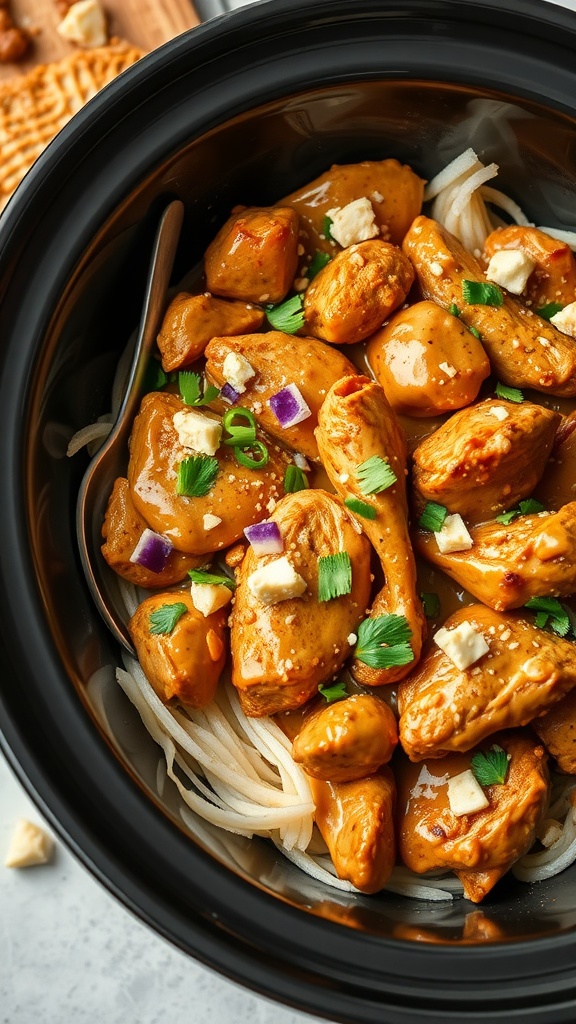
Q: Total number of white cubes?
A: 12